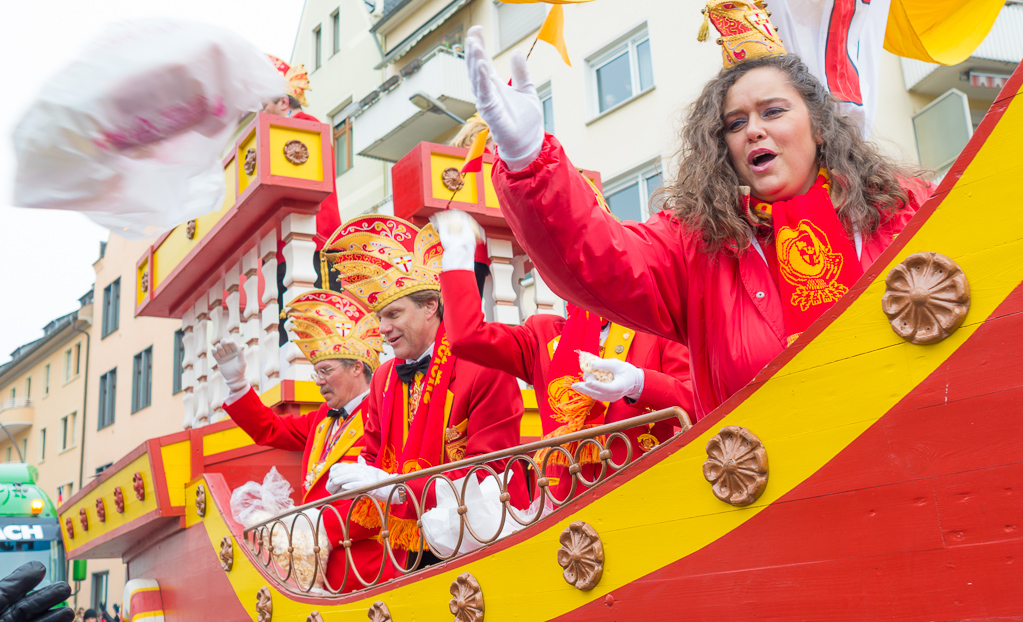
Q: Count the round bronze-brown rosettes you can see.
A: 14